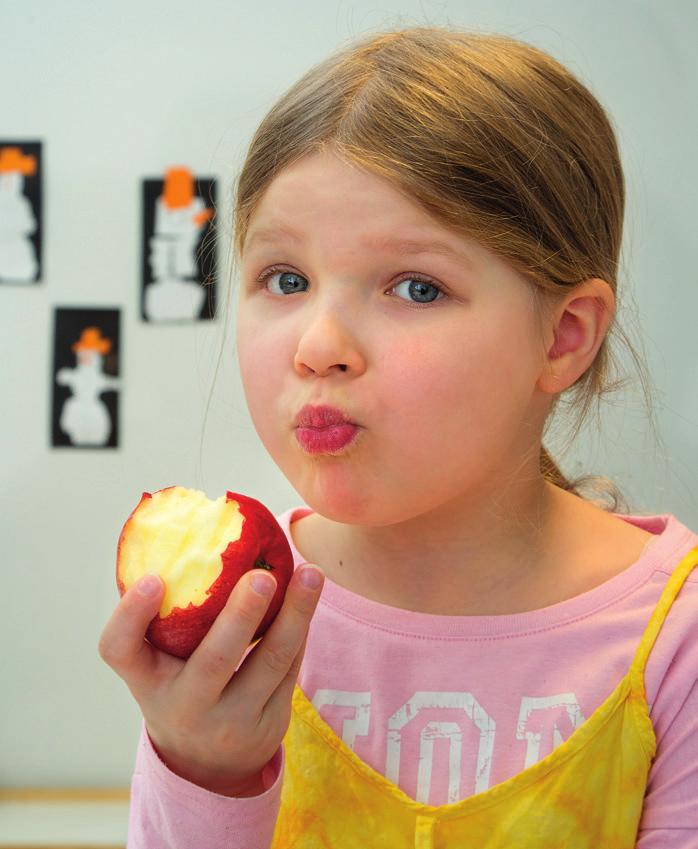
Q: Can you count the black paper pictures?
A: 3